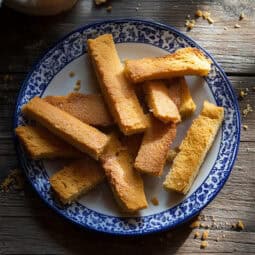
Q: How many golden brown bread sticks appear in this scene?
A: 11